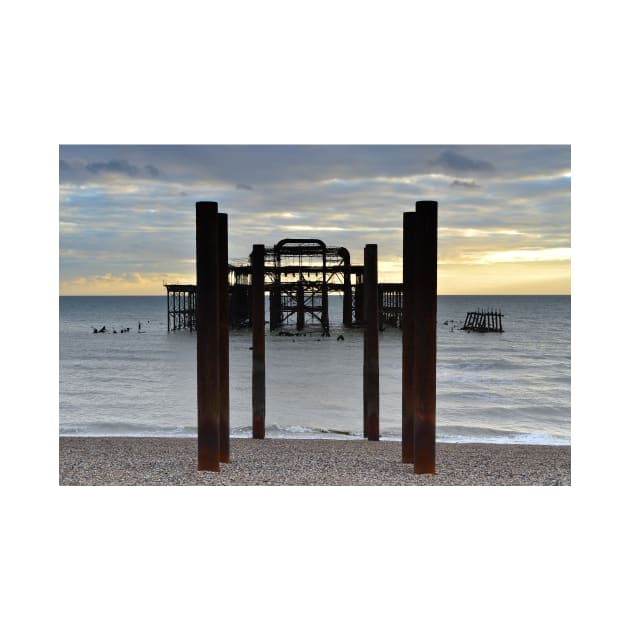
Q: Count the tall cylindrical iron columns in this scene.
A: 6